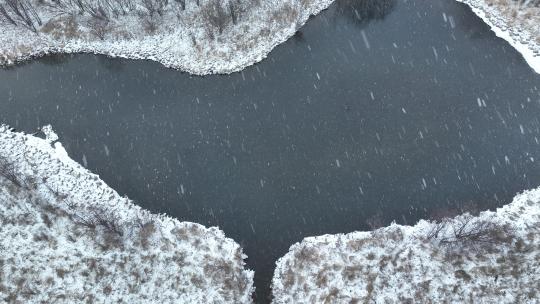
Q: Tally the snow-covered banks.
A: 4